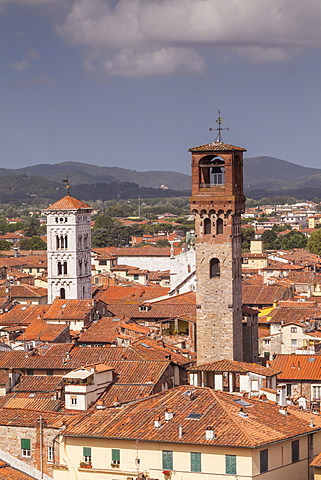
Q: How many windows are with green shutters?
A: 6